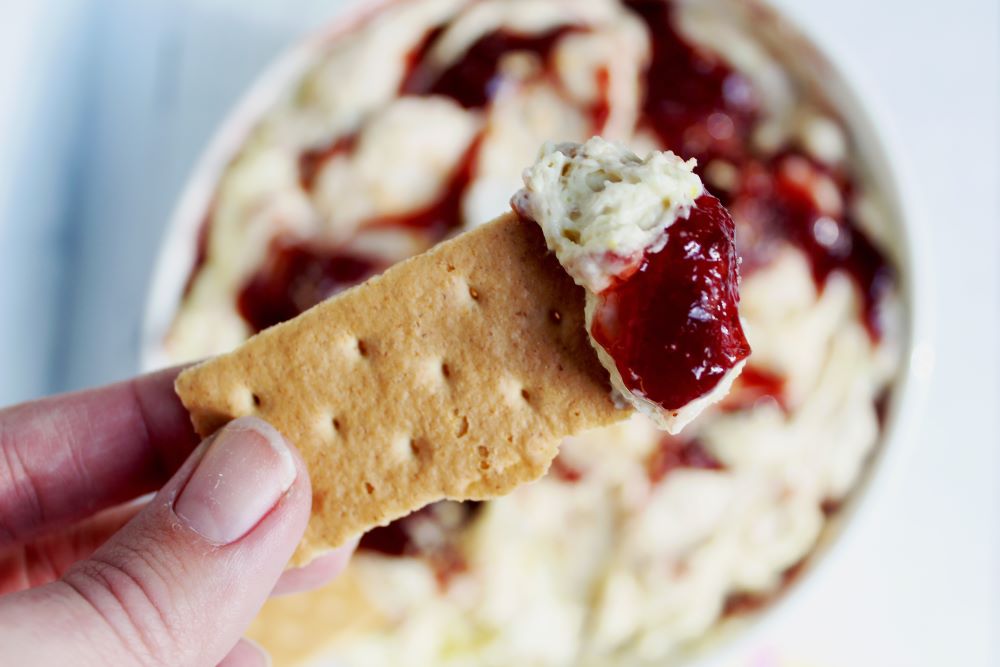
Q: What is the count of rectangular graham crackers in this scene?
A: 1